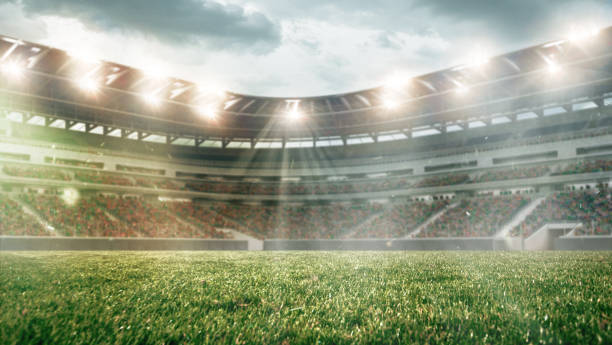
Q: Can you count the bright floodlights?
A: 14